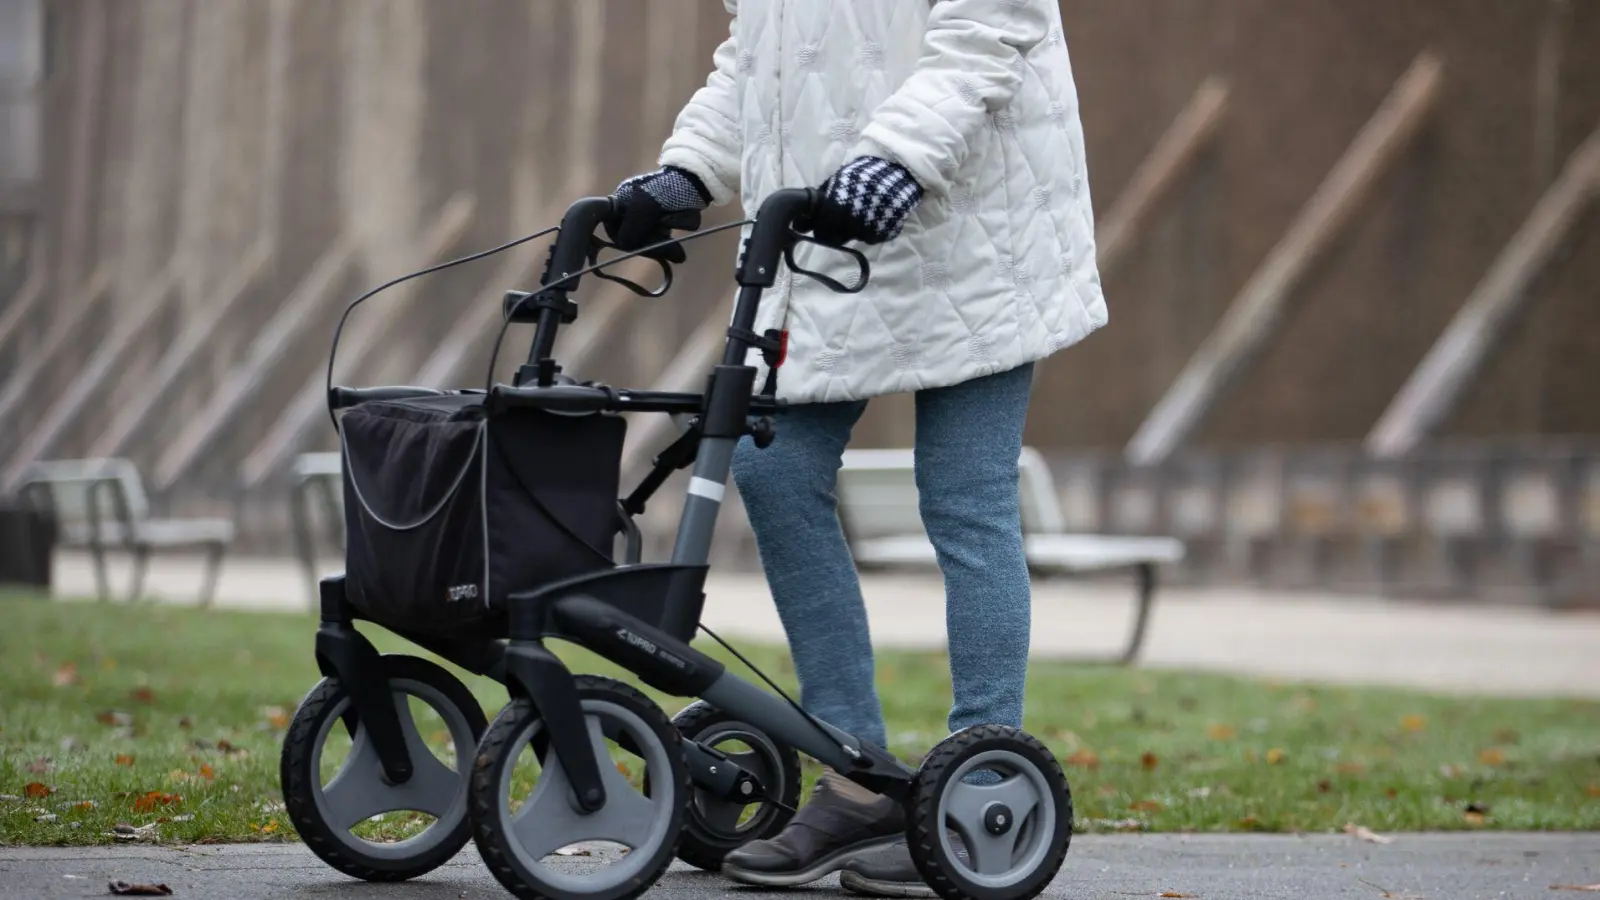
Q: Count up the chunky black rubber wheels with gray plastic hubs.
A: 4